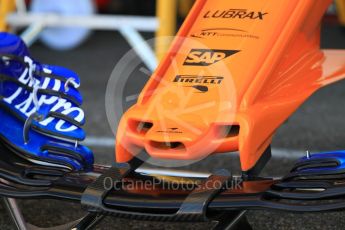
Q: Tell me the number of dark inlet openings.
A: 3